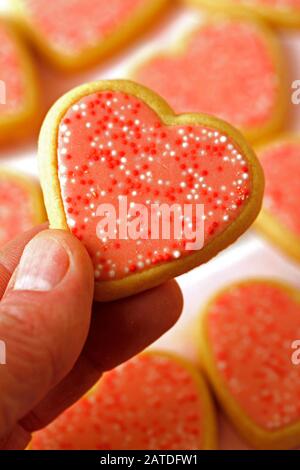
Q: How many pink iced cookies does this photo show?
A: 9